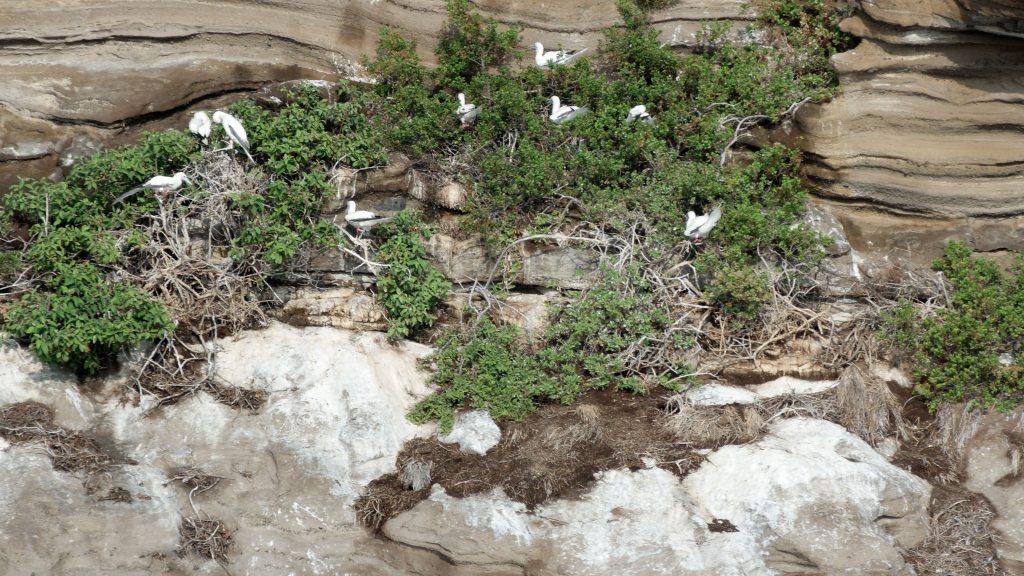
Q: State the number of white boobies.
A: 9